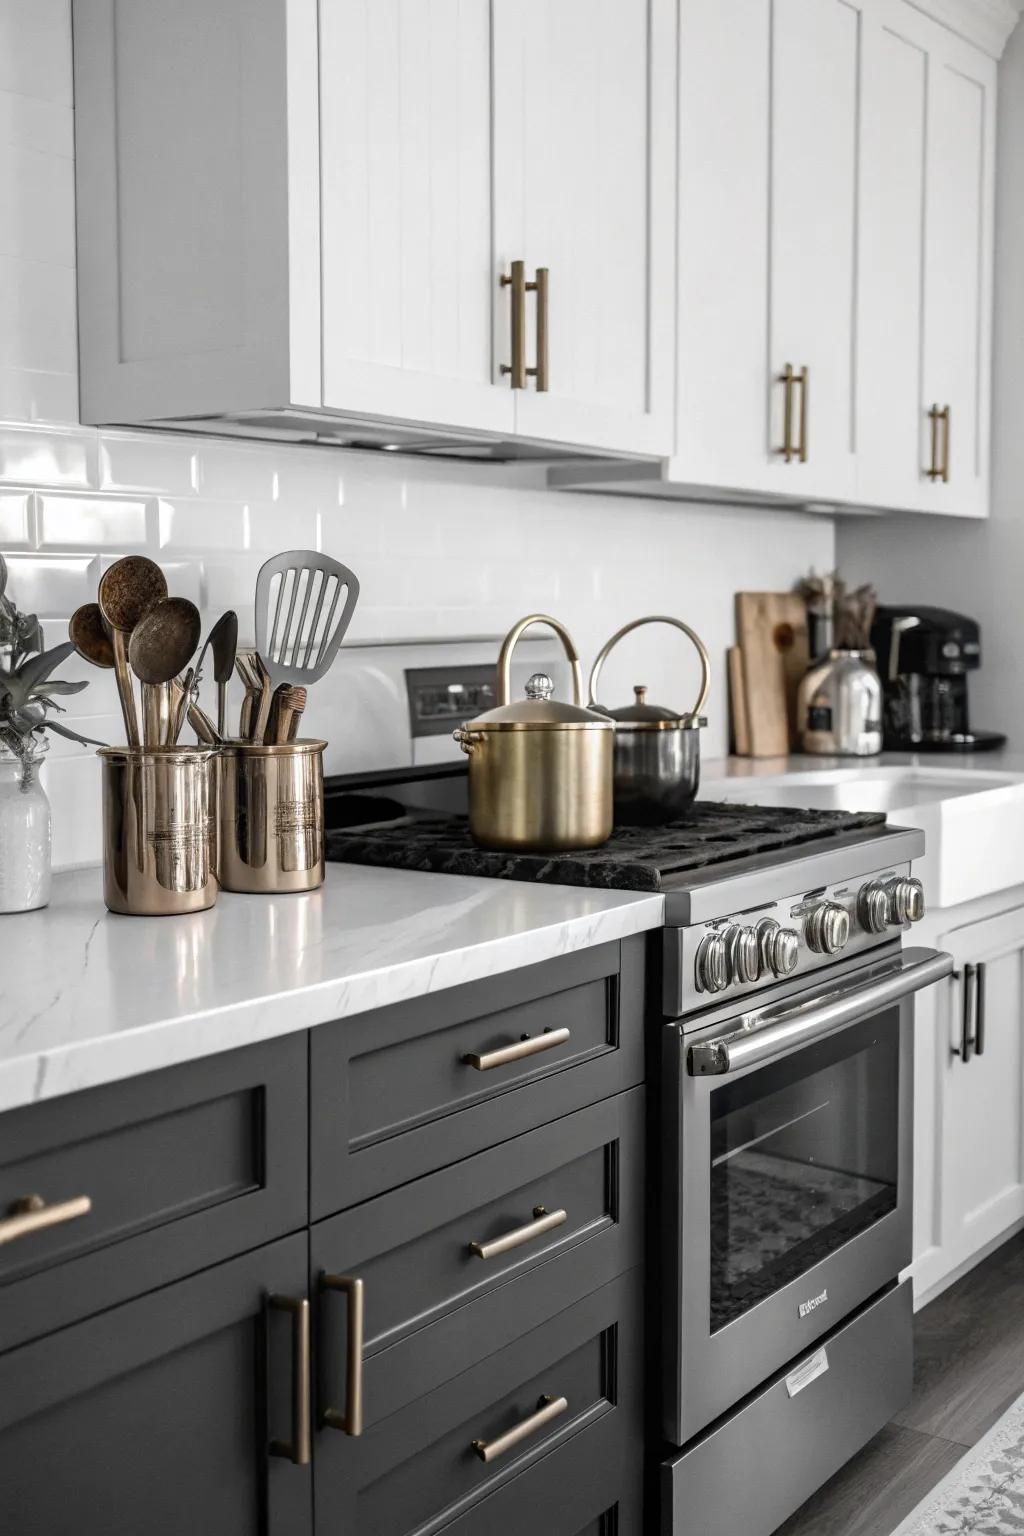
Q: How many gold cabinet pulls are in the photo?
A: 12